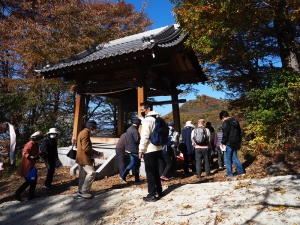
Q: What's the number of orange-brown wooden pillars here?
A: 4